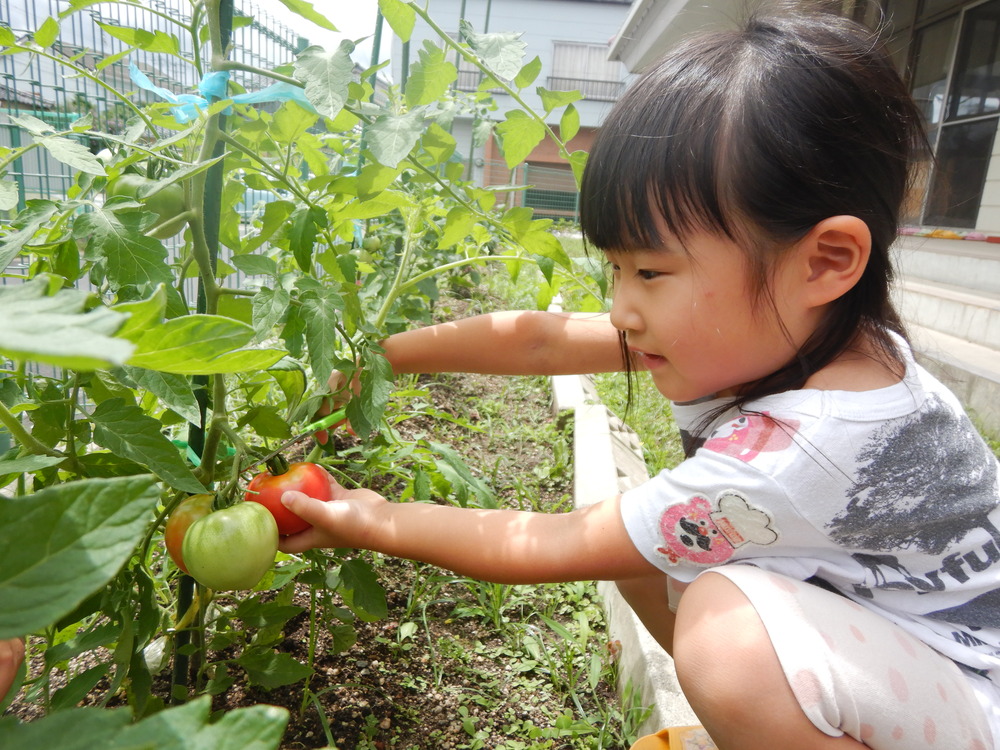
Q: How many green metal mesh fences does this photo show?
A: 2